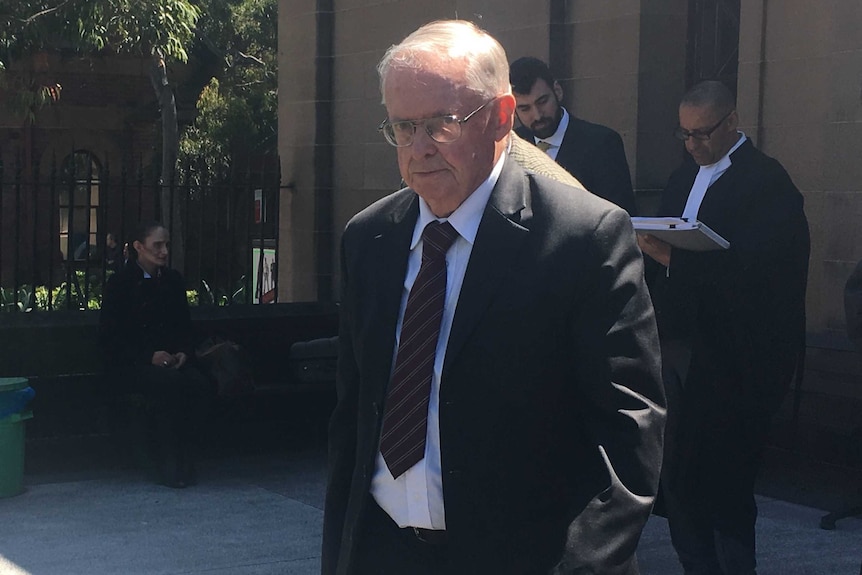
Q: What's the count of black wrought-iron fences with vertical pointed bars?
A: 1